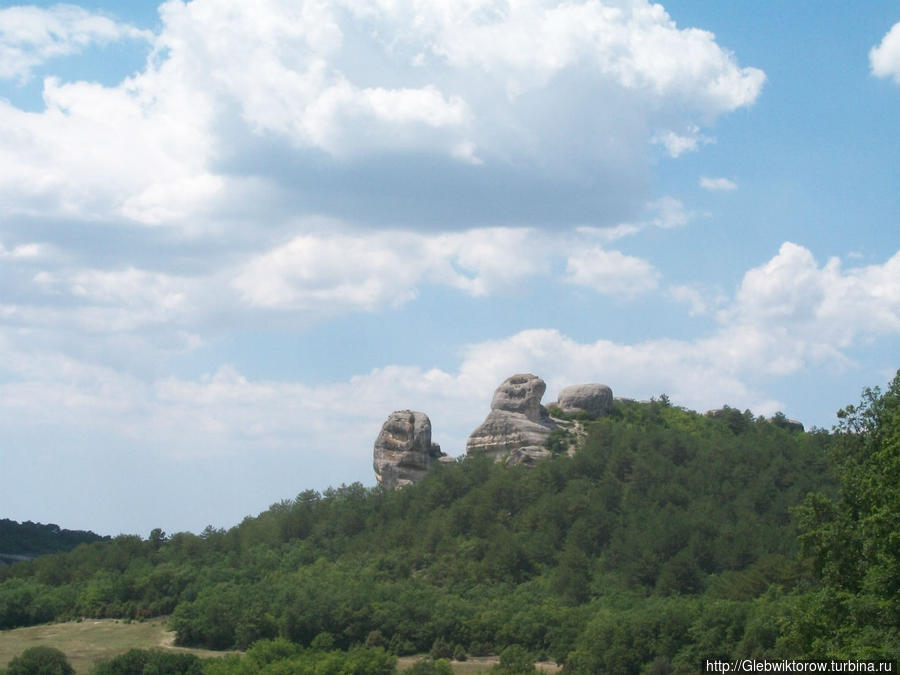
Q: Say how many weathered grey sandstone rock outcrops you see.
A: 3